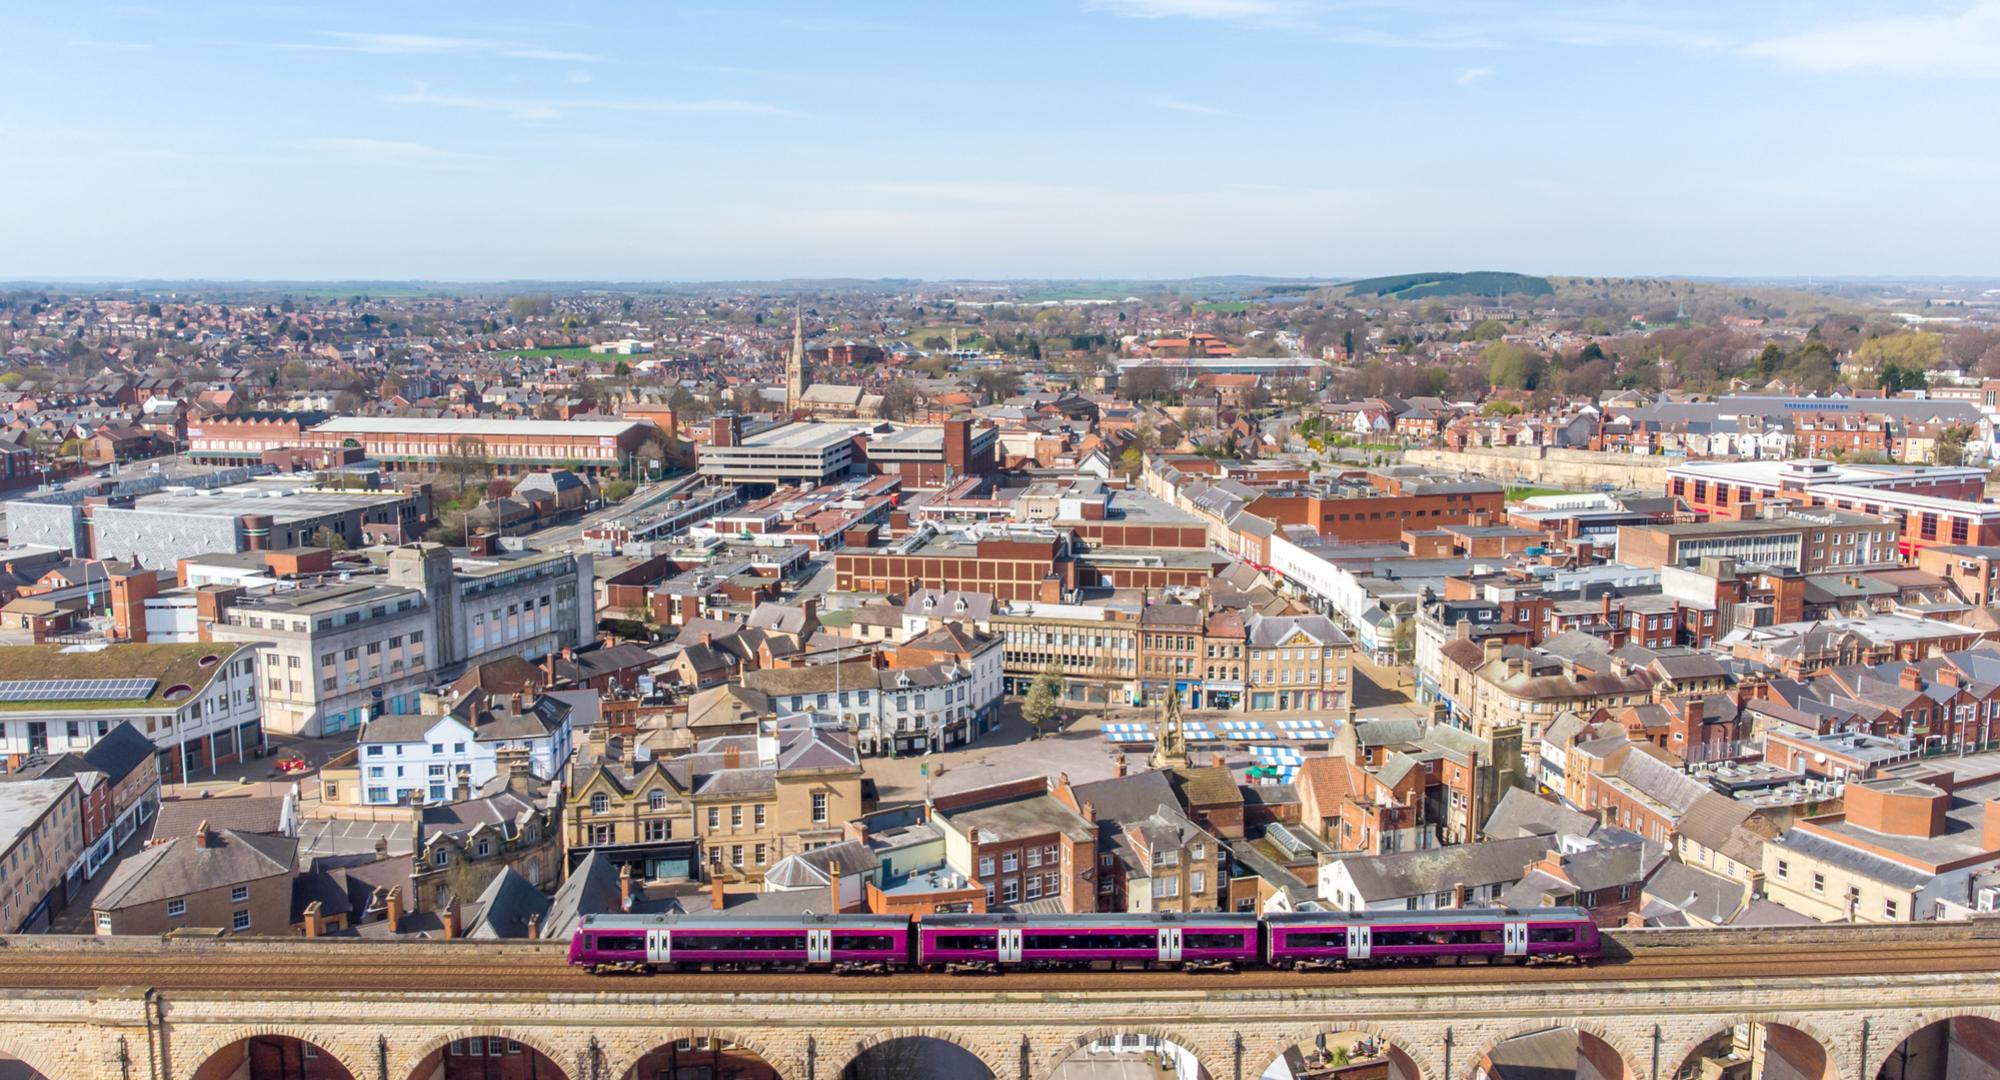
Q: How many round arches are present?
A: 10